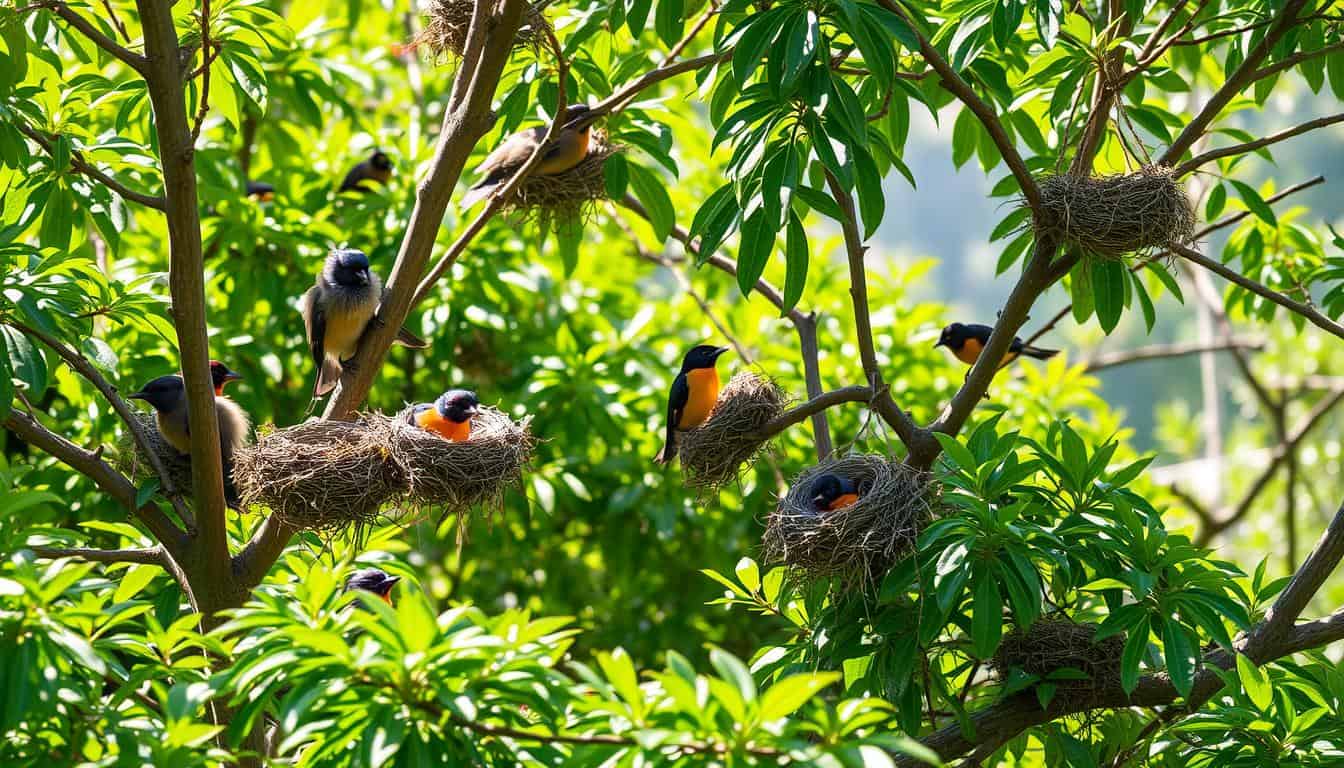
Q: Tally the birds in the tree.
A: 11